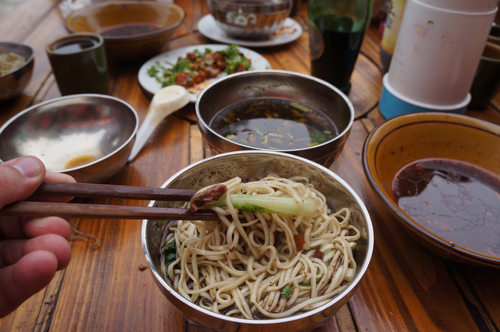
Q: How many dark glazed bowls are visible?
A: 2